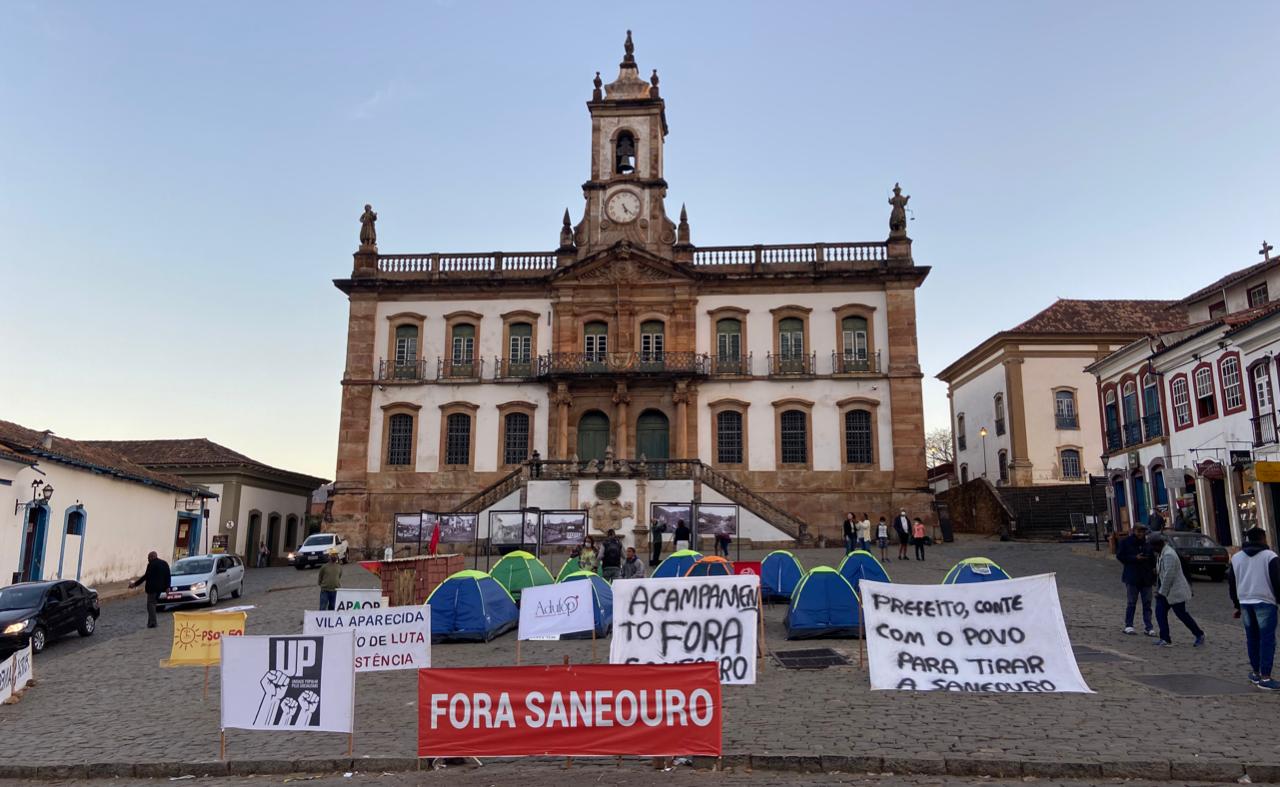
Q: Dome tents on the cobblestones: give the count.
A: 10